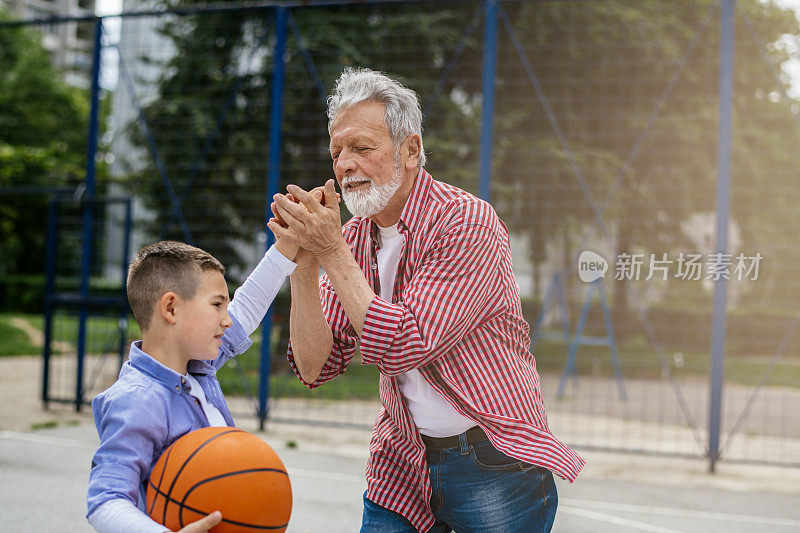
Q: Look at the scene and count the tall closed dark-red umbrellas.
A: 0